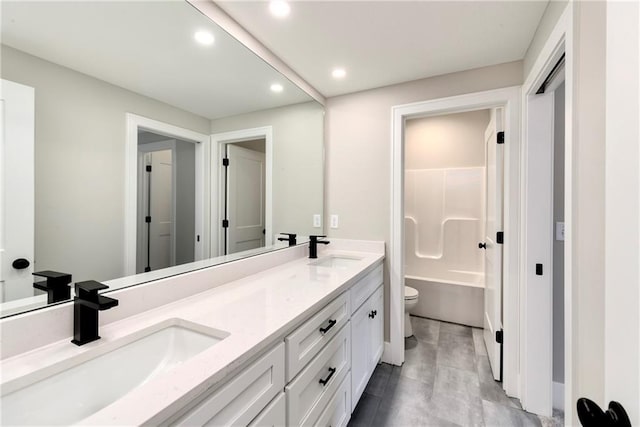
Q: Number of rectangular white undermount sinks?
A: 2